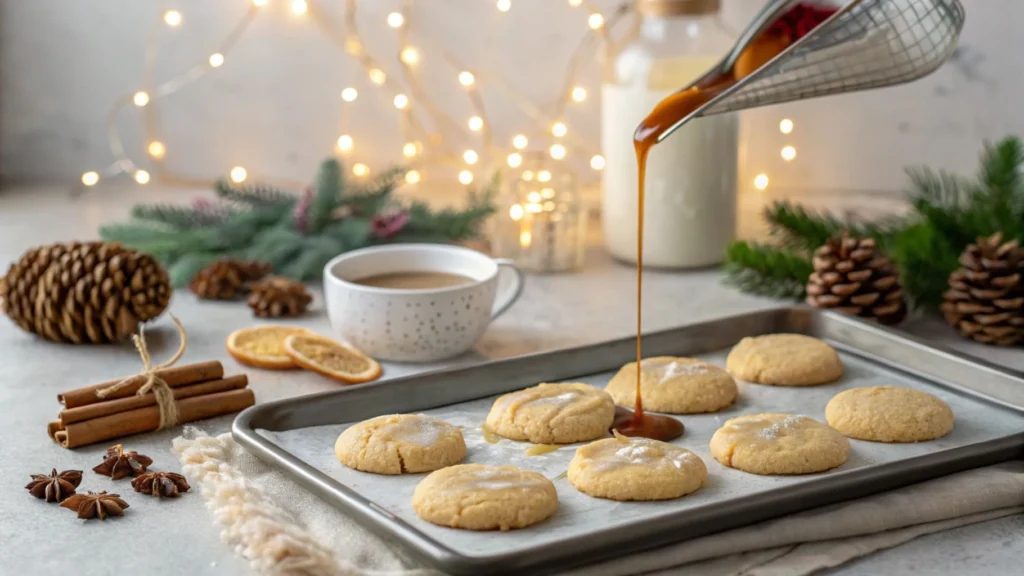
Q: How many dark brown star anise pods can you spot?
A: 4